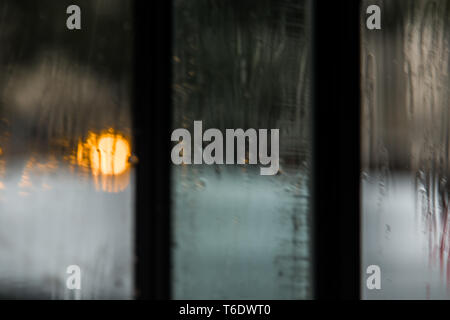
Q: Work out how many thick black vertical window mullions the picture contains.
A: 2